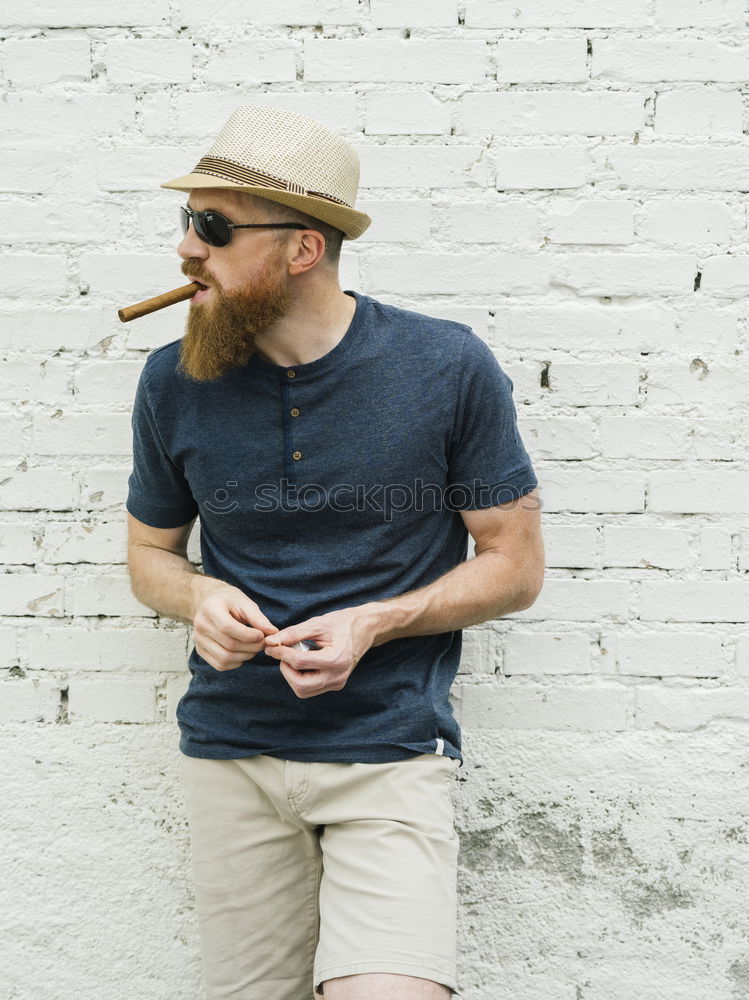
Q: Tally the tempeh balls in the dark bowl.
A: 0